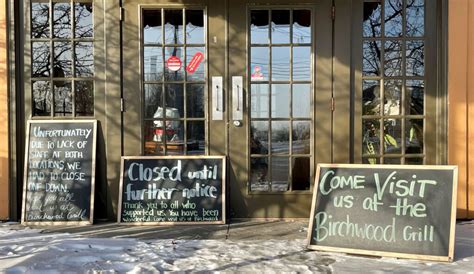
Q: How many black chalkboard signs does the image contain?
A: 3